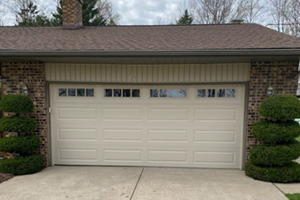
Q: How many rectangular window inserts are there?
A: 4